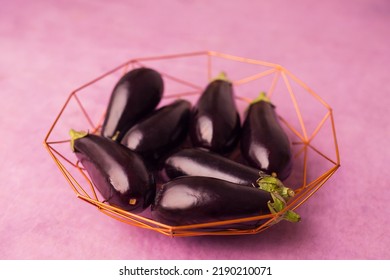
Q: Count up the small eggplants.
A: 7